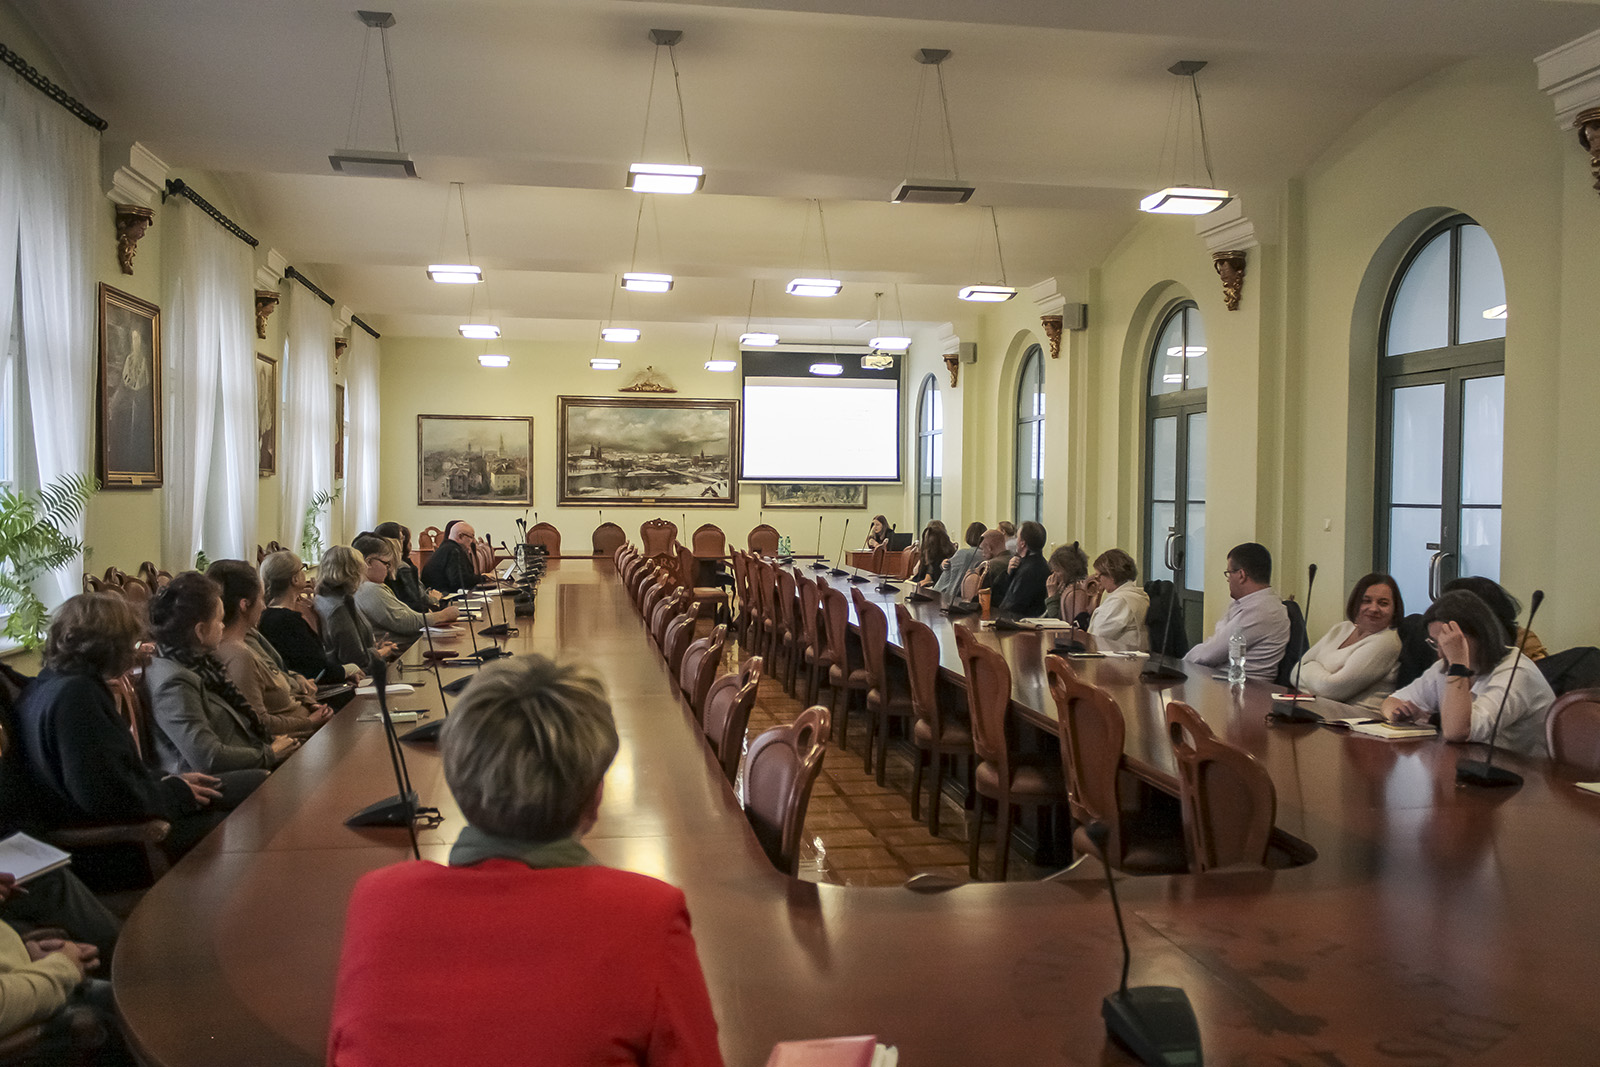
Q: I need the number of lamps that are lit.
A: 14